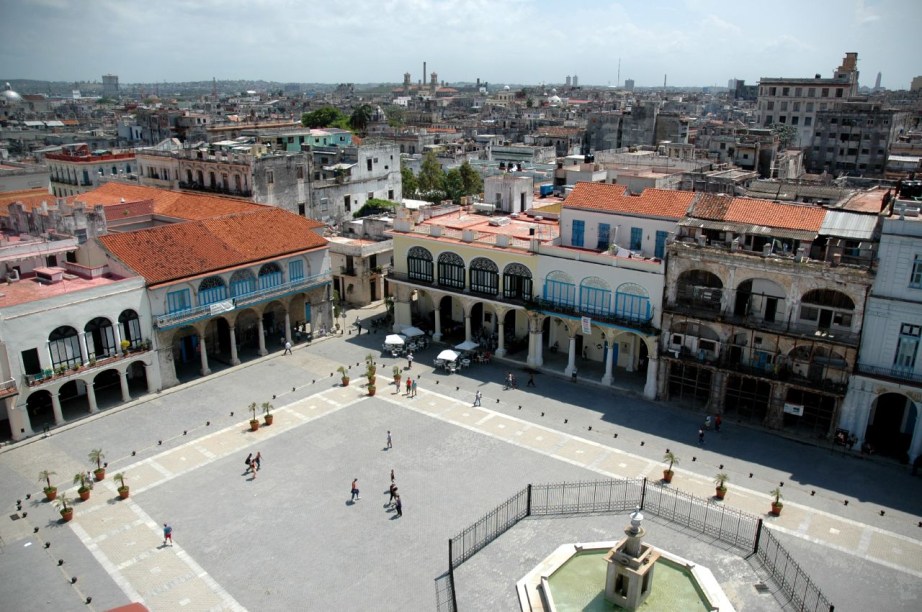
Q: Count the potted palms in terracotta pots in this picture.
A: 15